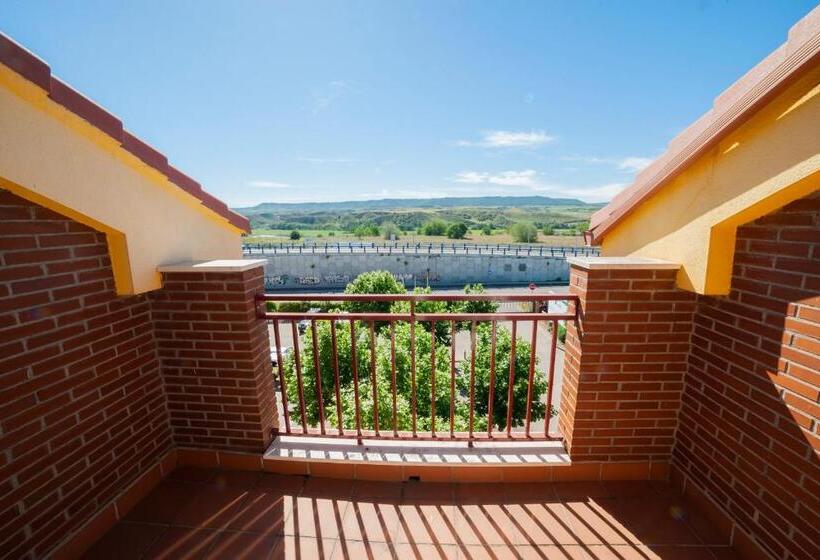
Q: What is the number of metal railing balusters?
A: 15